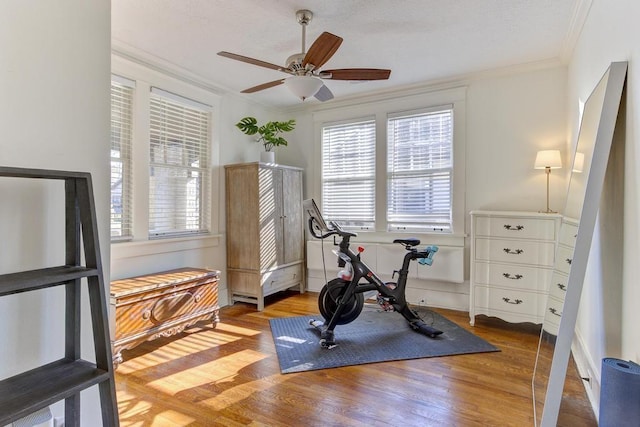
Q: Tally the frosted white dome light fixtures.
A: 1